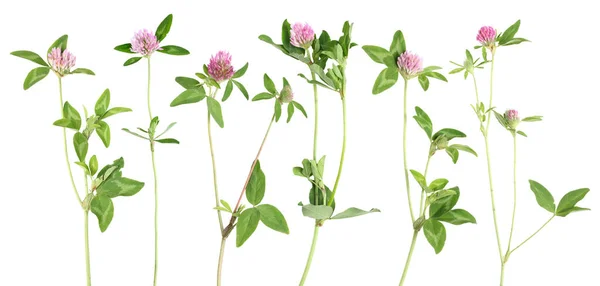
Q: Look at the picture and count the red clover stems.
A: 6